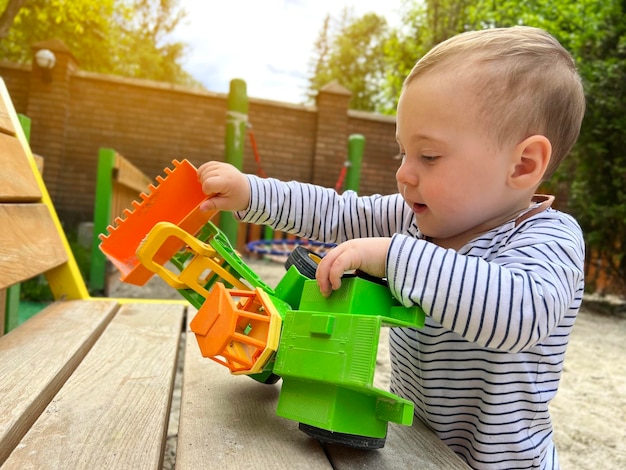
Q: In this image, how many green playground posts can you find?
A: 4